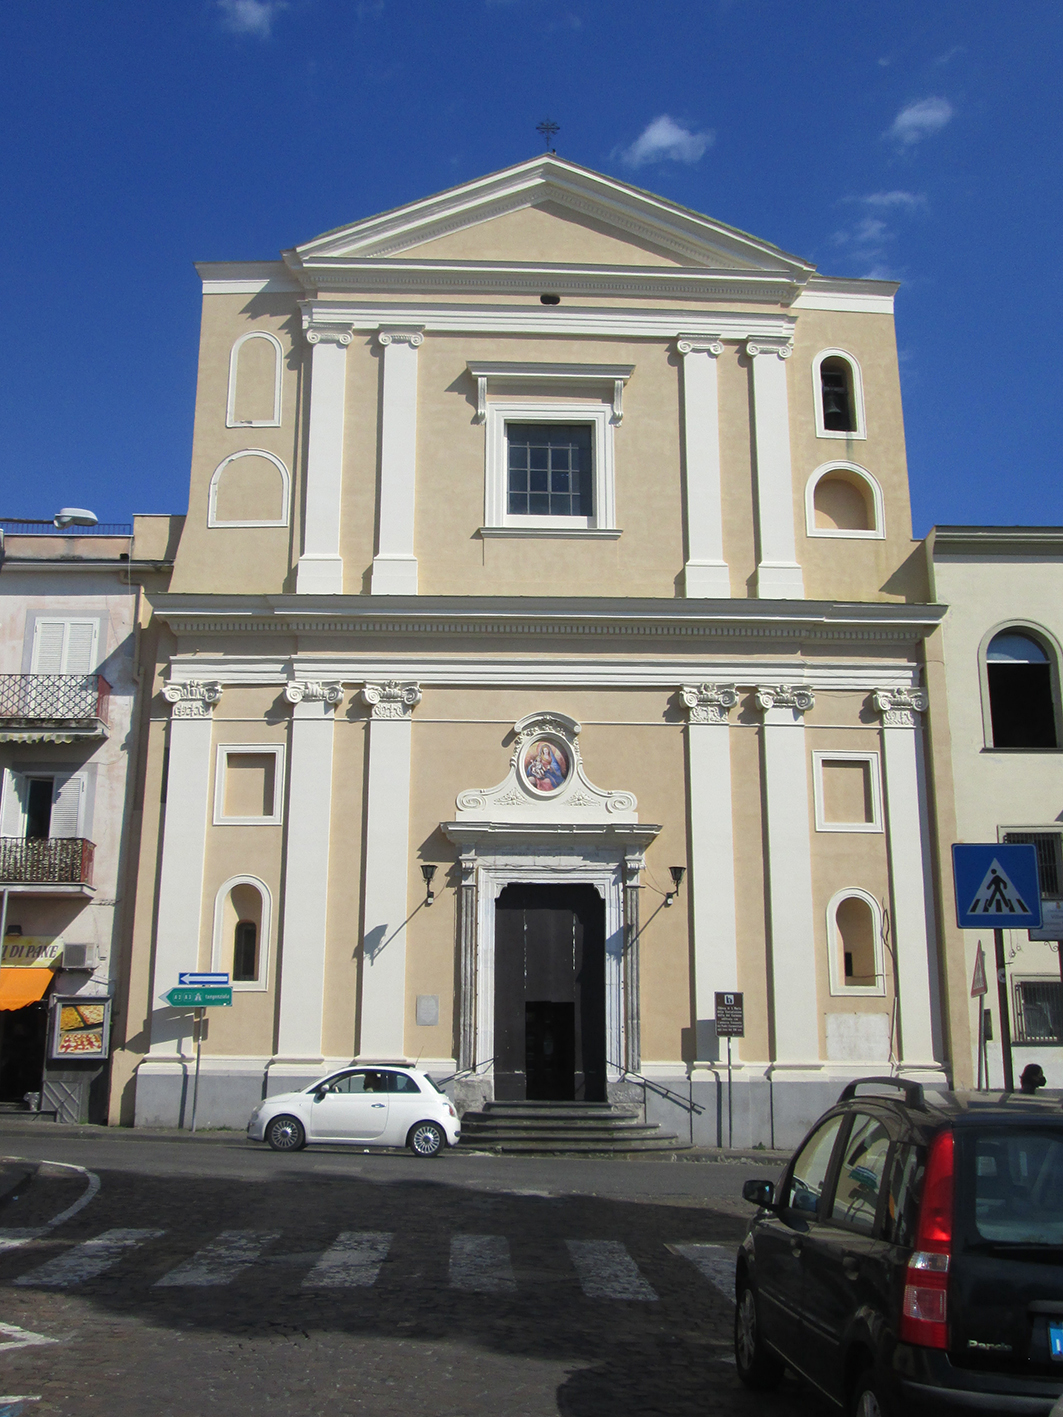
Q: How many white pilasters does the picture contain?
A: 10